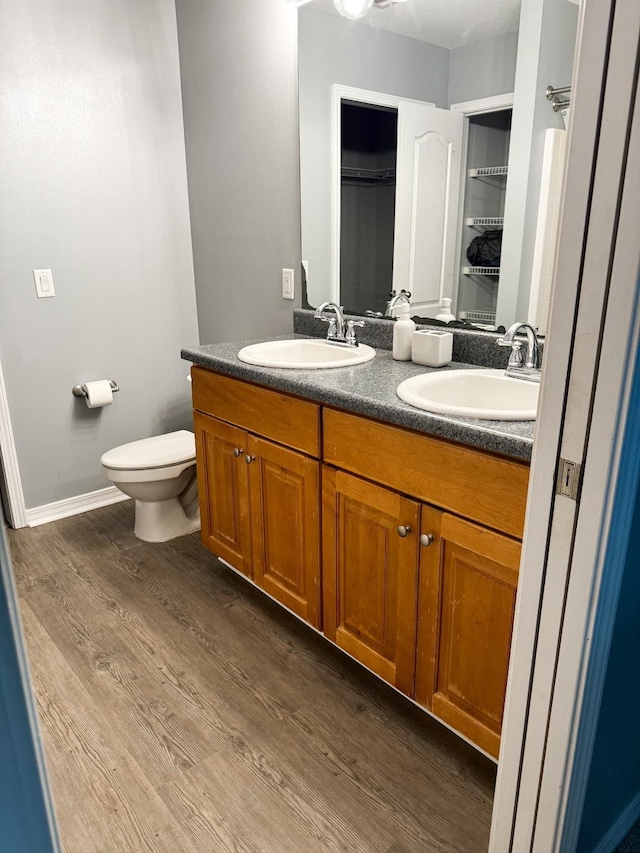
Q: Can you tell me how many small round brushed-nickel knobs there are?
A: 4